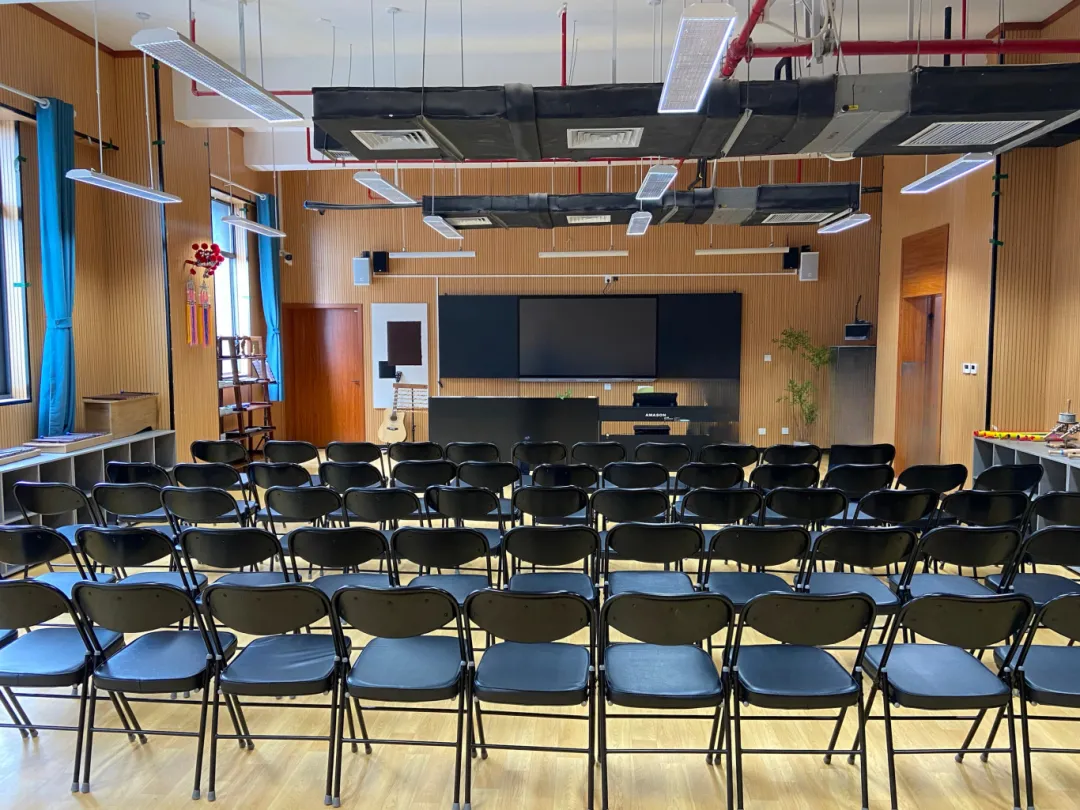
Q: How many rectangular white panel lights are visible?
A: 10